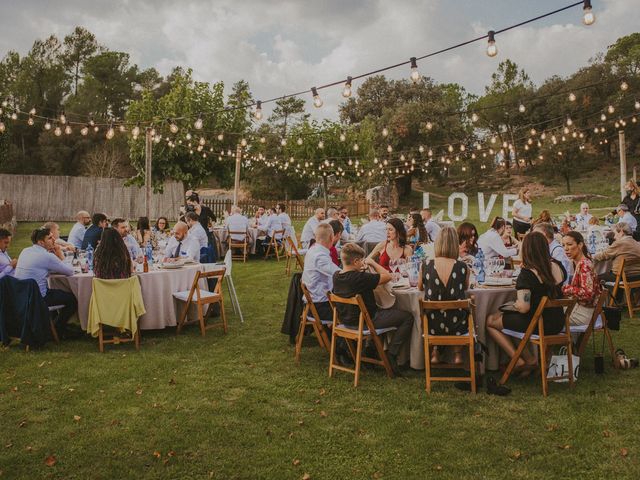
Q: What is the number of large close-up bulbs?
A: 6